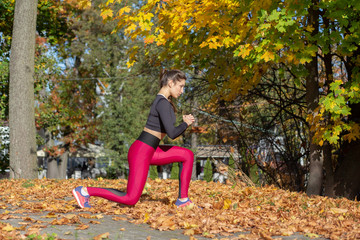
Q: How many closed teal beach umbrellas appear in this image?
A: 0